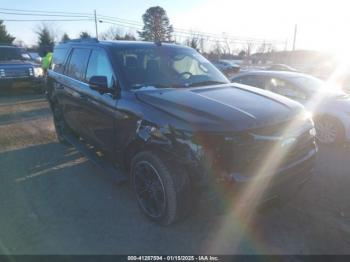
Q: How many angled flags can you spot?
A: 0